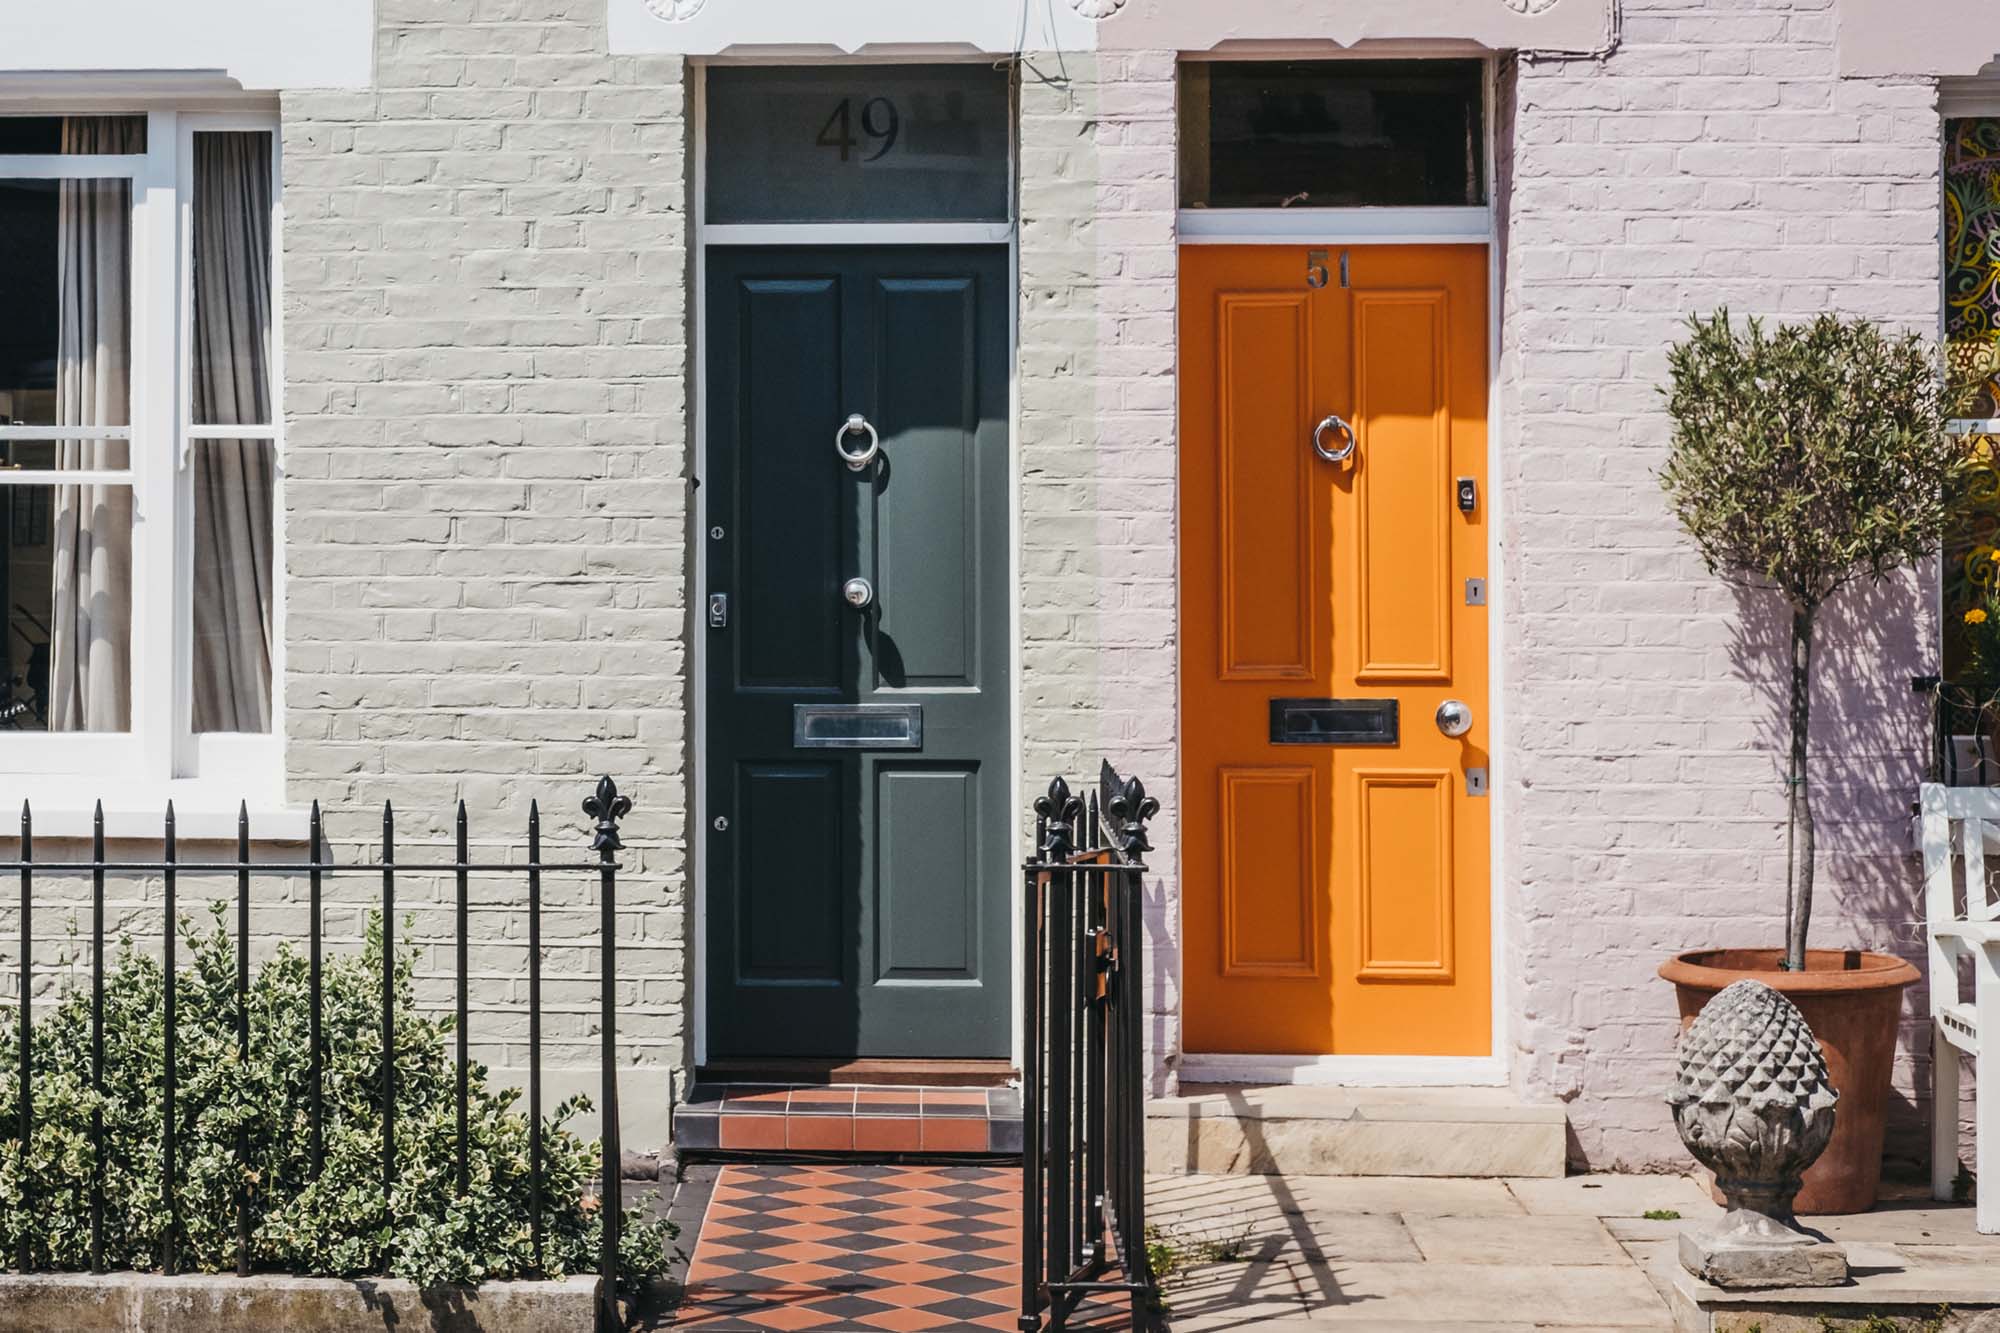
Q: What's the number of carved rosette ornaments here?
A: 3